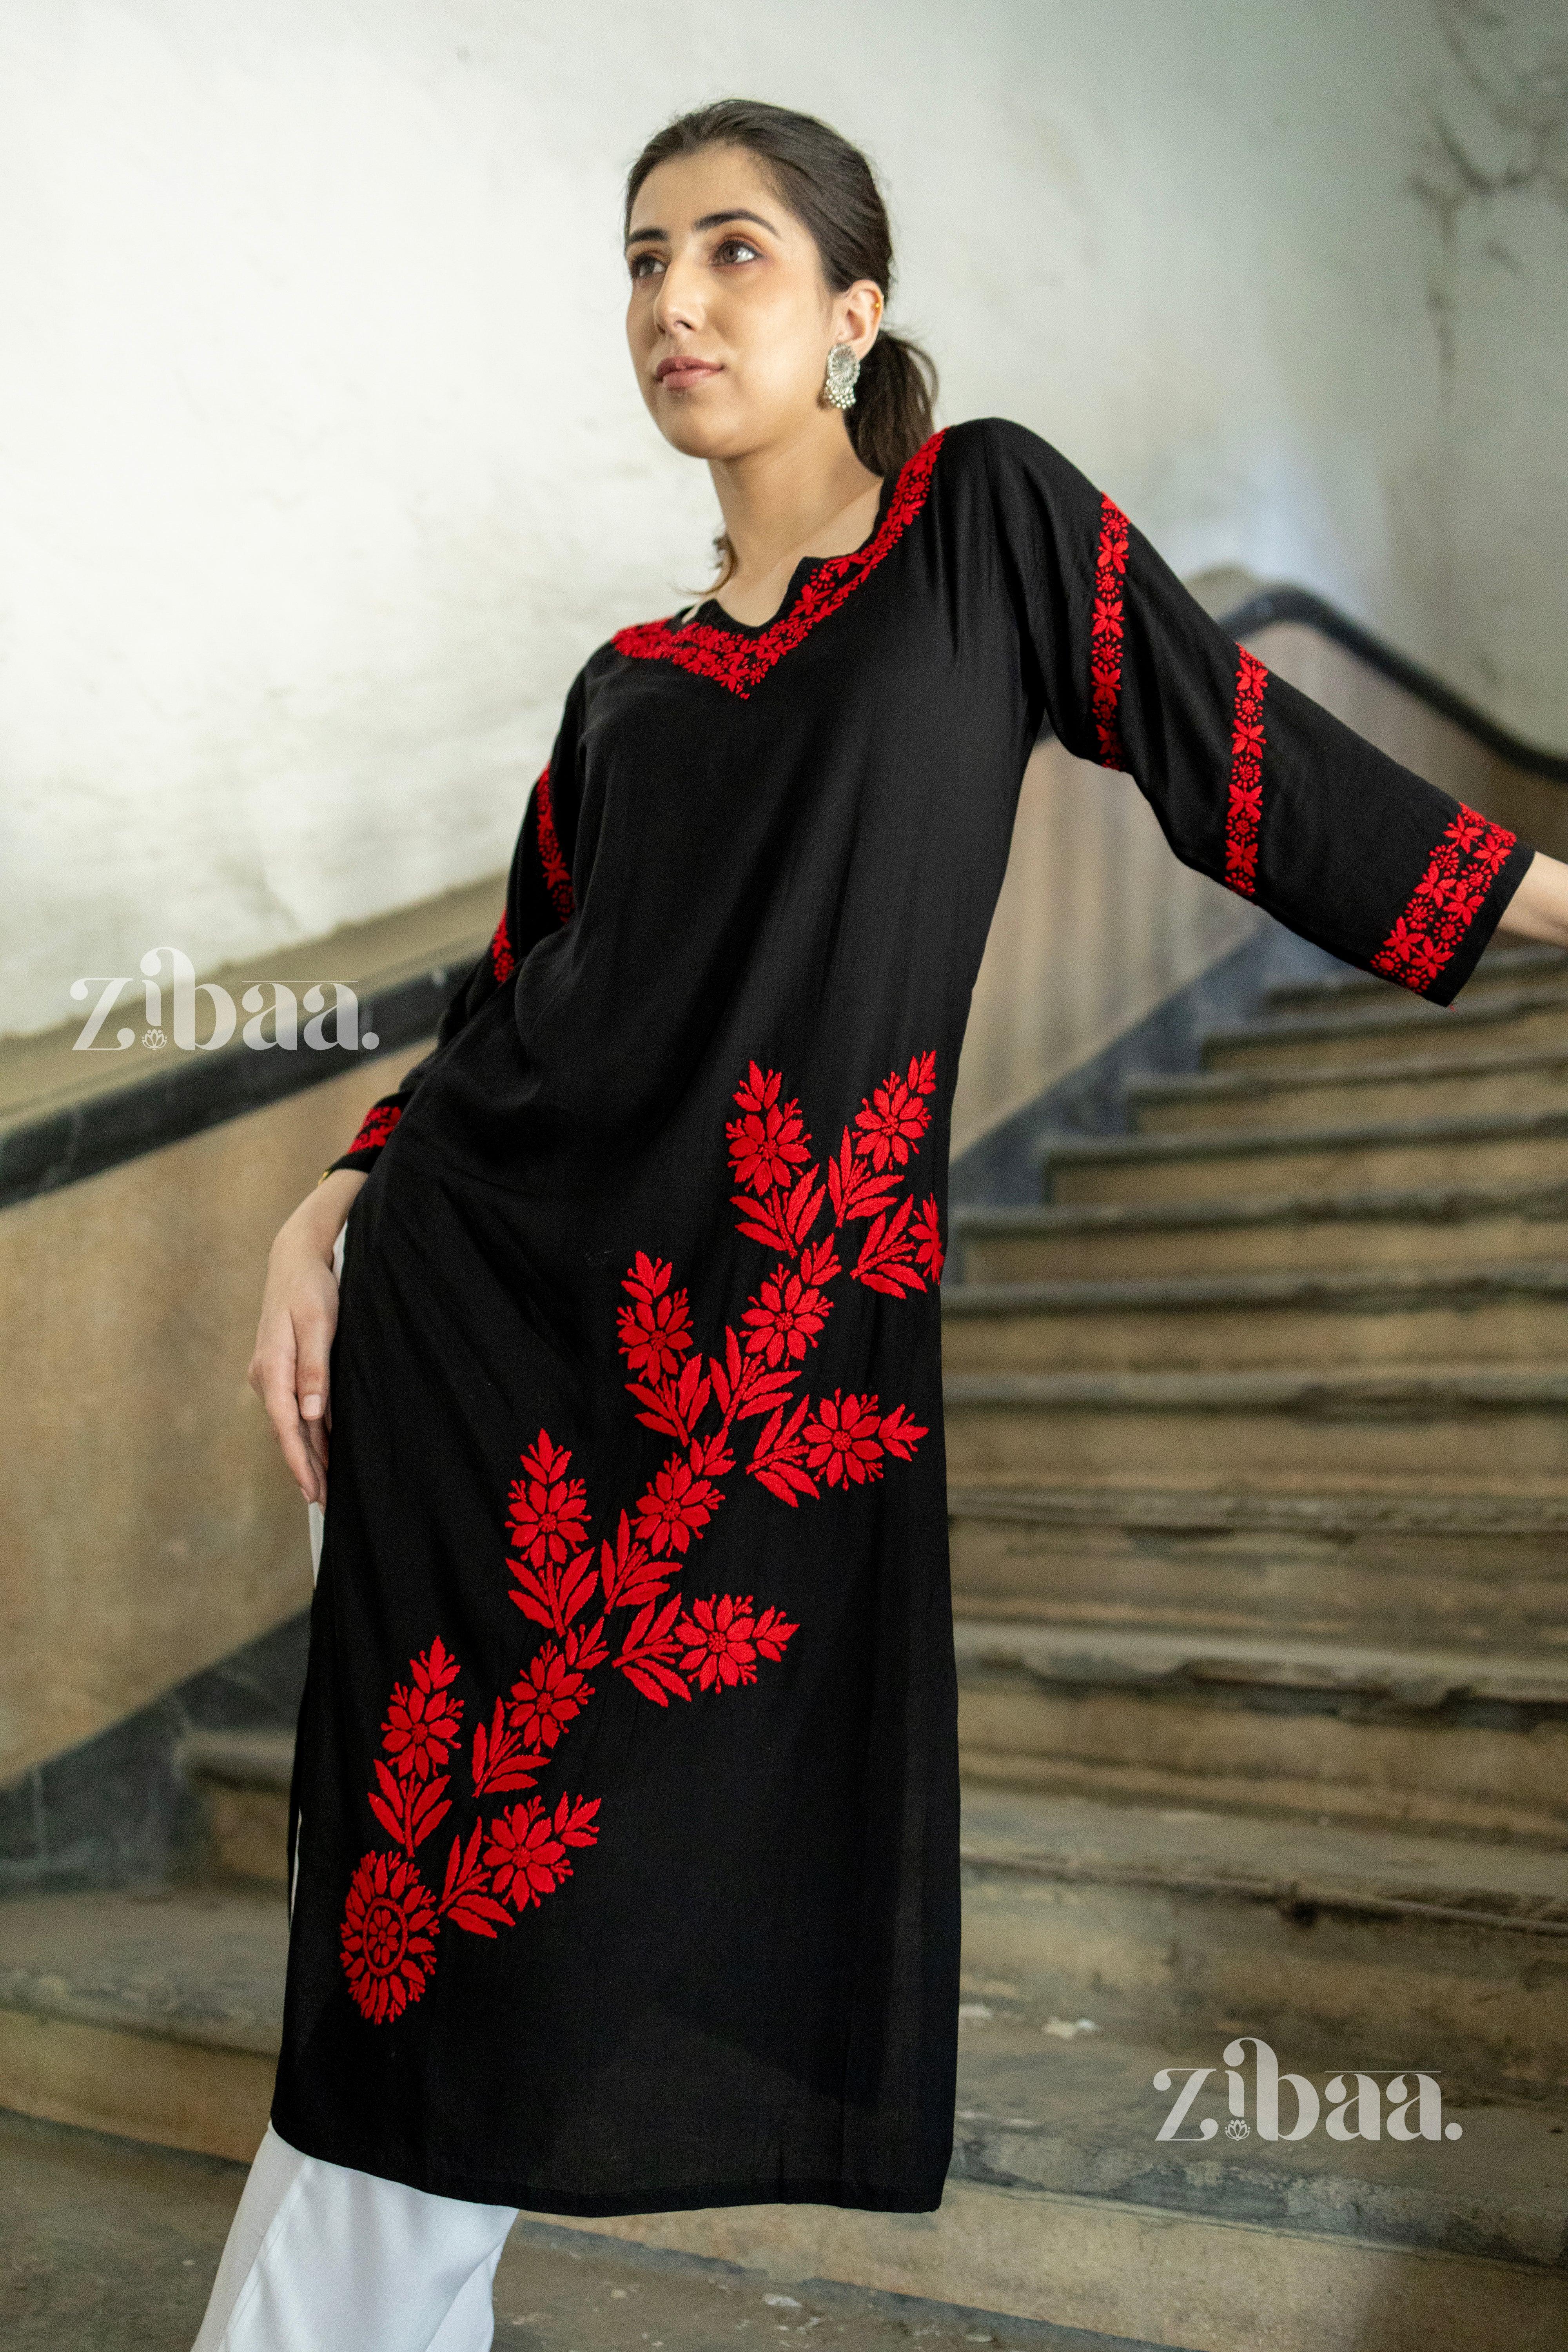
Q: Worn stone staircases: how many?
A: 1